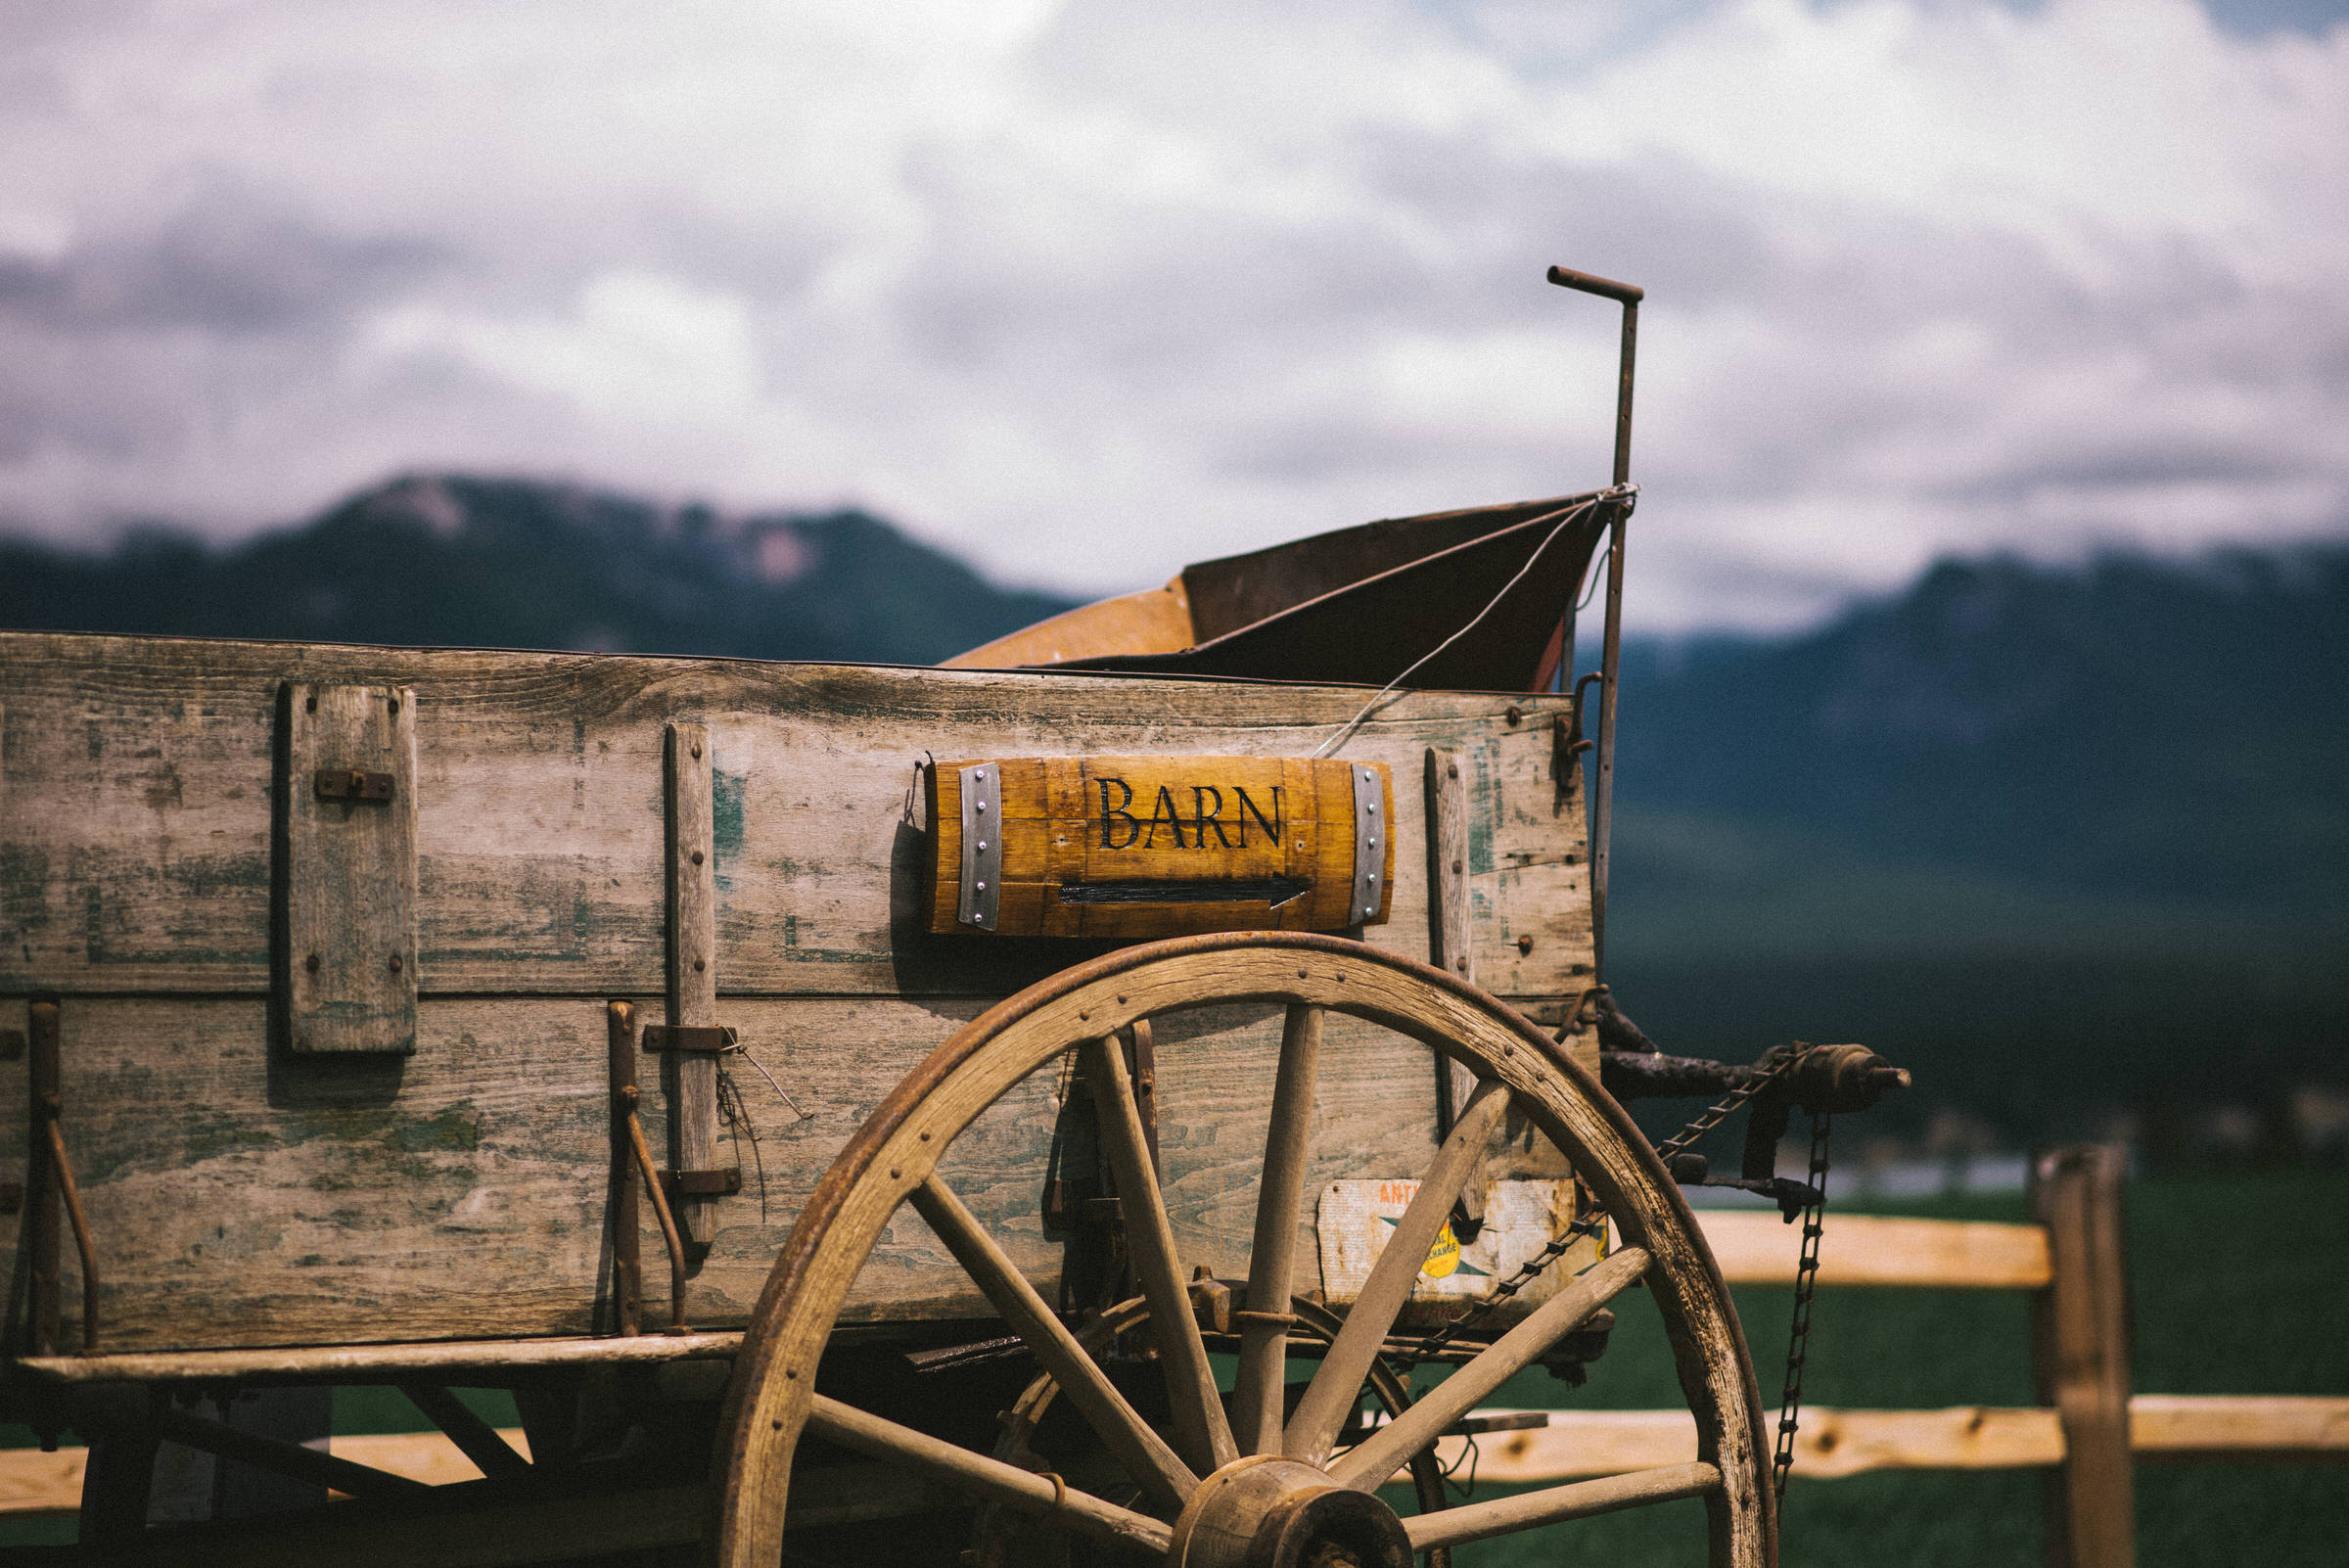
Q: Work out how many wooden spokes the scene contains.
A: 7